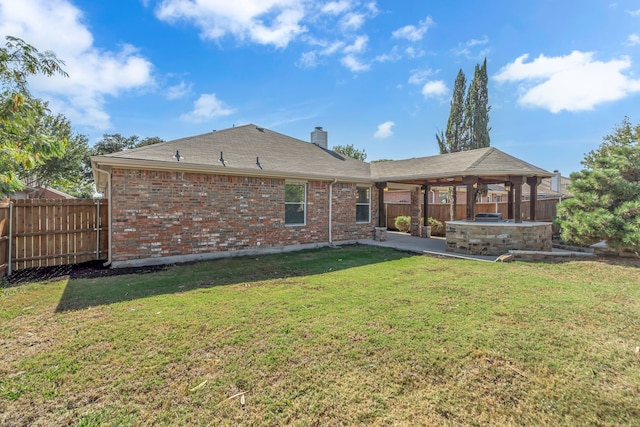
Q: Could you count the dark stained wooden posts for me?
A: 6